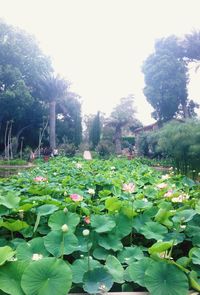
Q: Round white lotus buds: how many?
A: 2